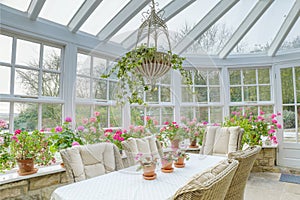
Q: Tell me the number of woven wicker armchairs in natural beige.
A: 5